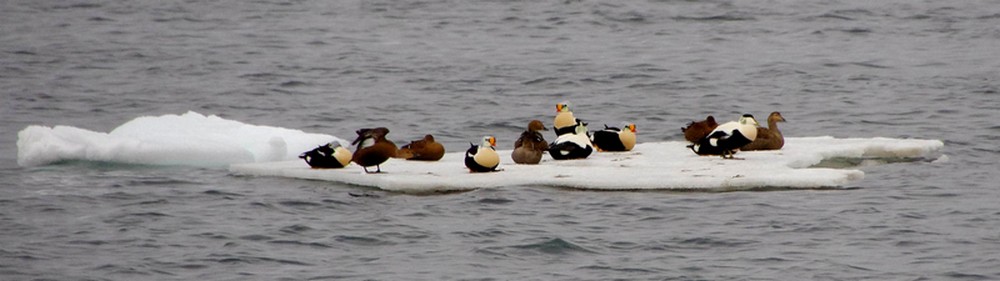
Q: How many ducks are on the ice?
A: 11